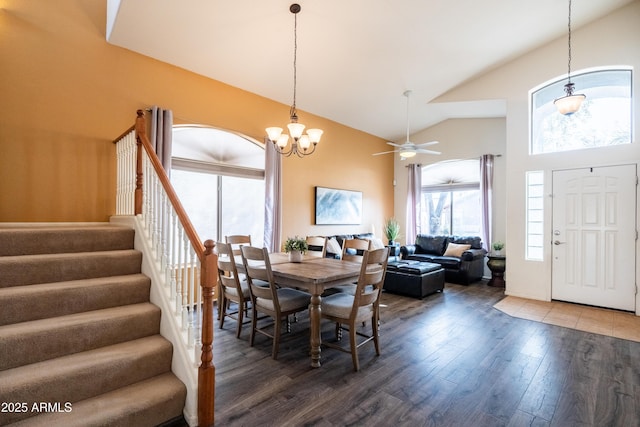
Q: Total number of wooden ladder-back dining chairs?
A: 6